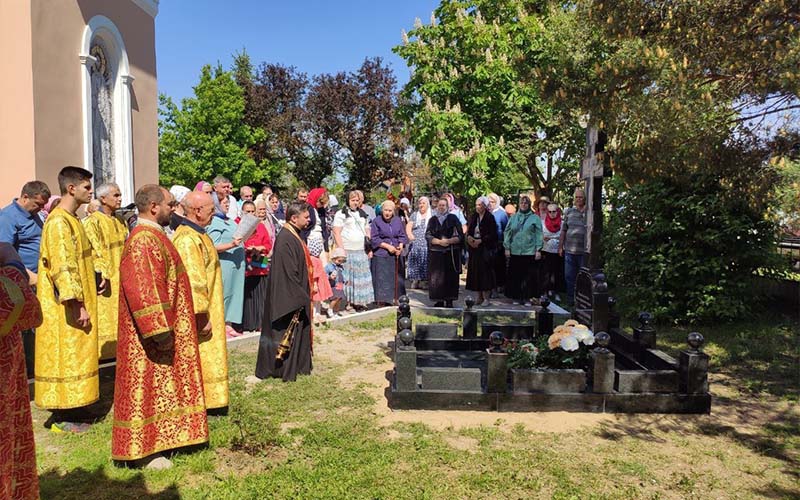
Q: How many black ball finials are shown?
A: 11